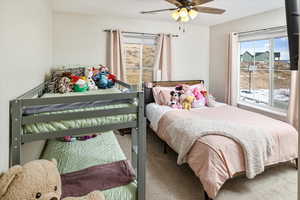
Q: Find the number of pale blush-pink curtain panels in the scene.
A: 4